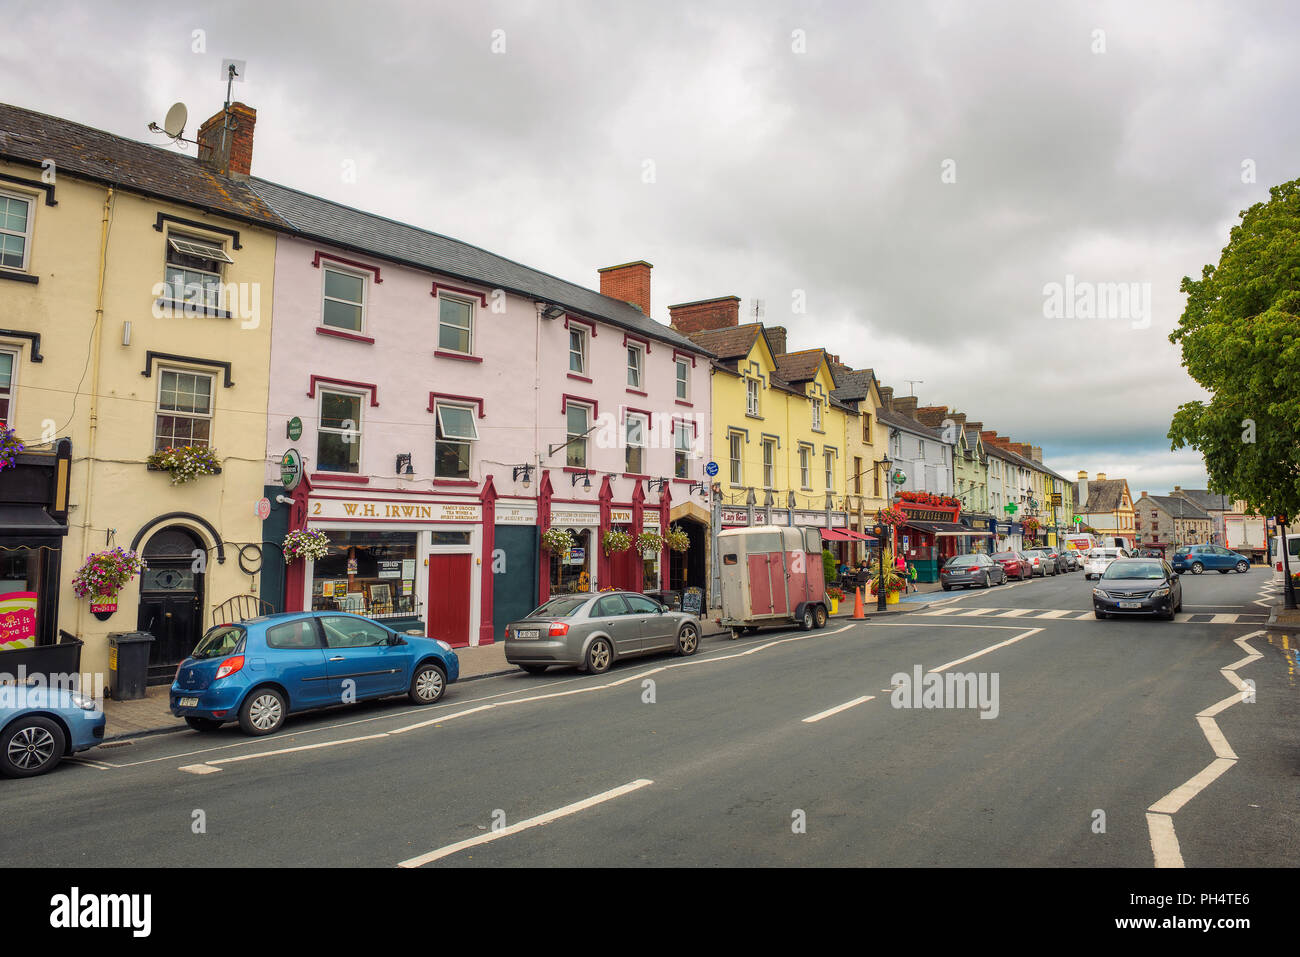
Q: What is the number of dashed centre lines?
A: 3